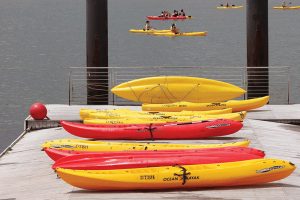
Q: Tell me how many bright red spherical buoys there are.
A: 1